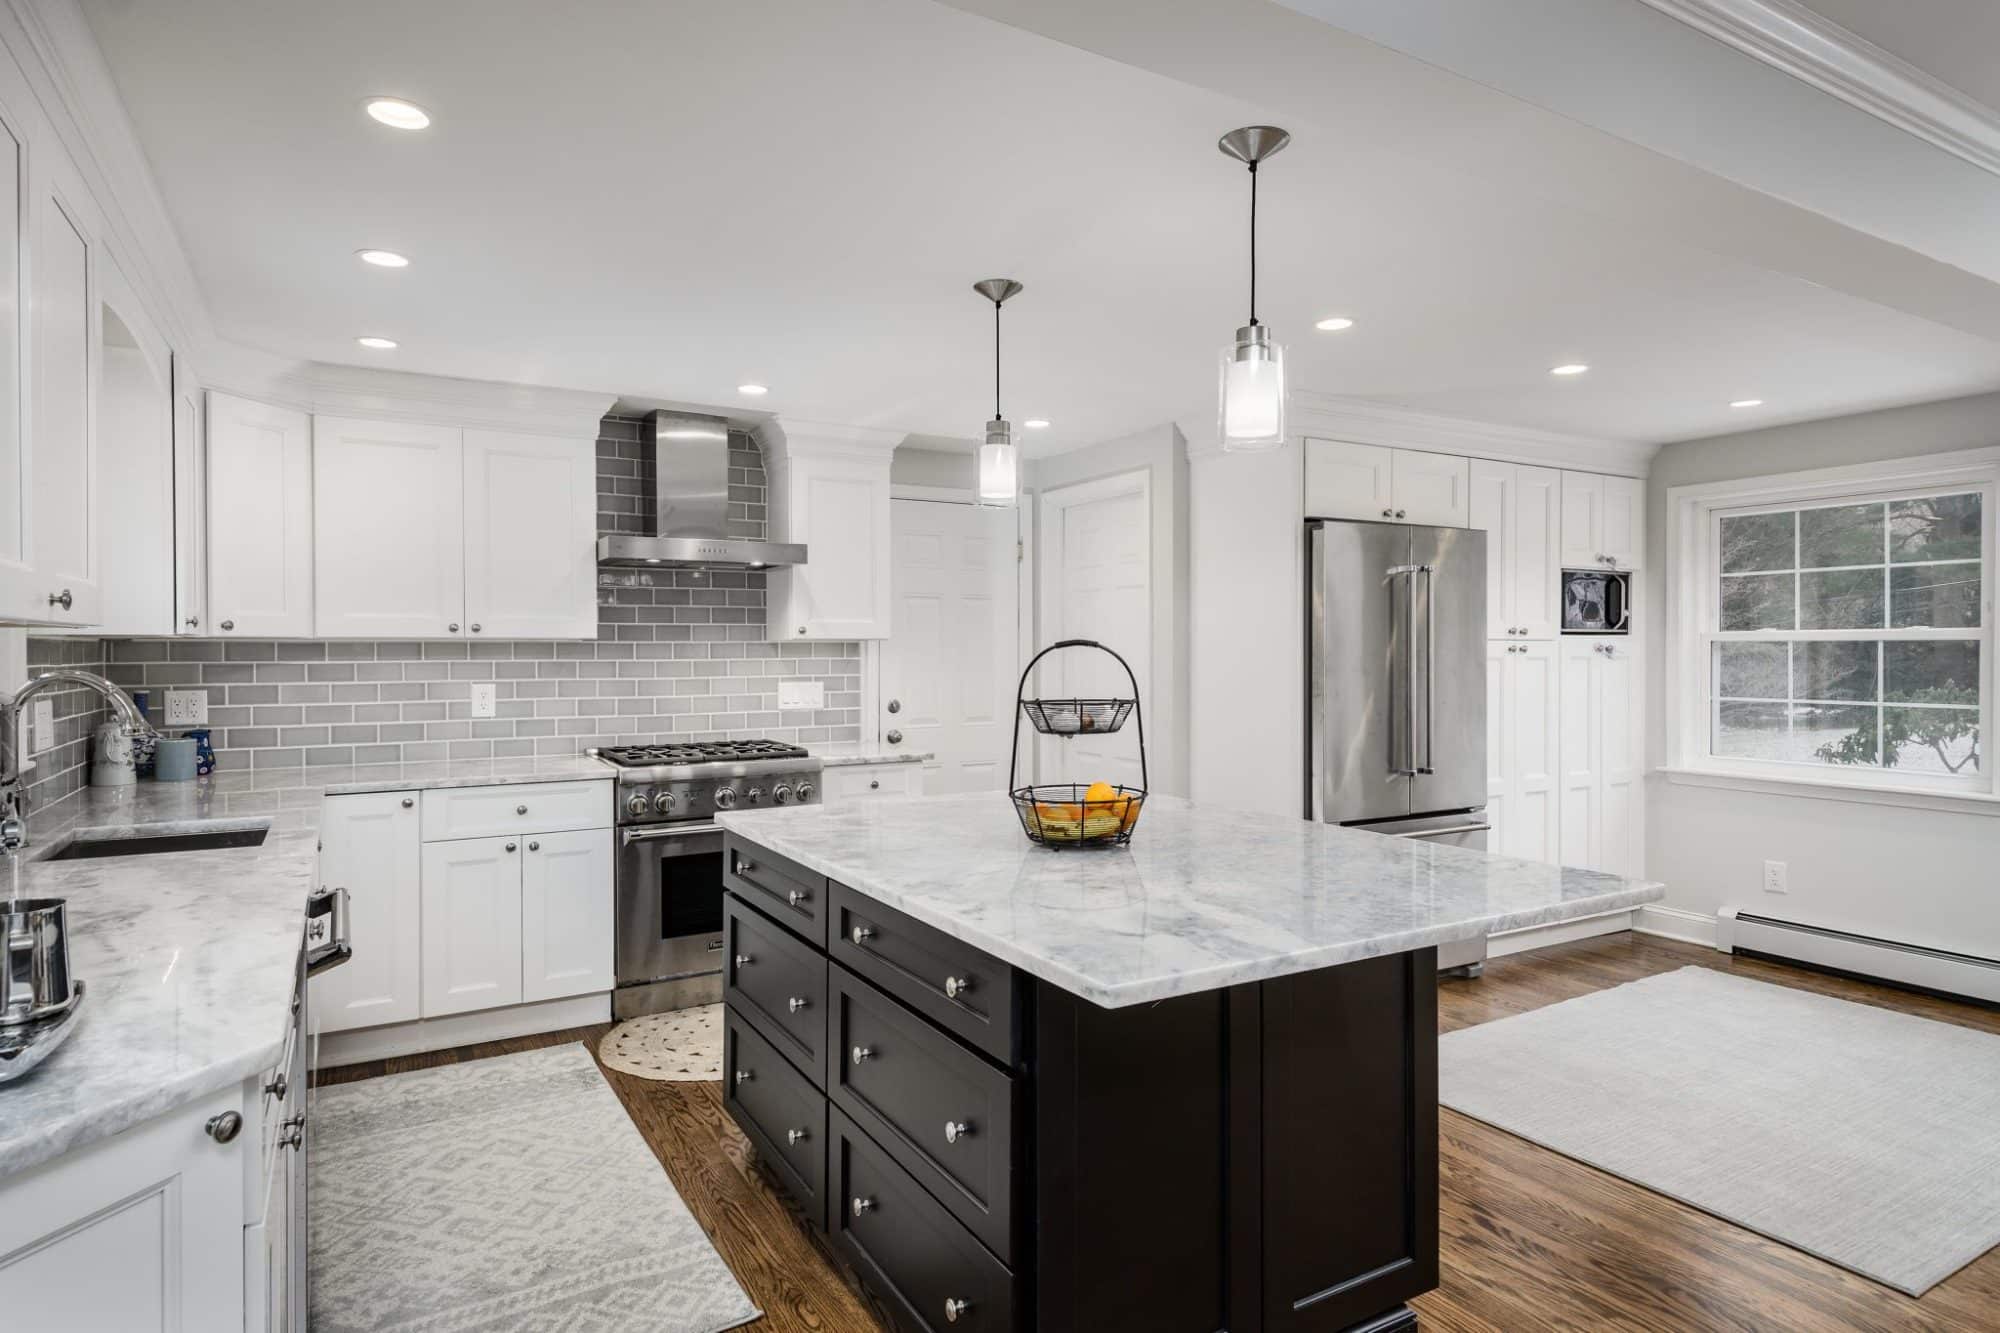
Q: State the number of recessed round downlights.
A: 8